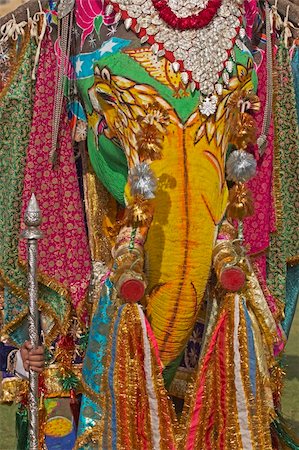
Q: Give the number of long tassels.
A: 2